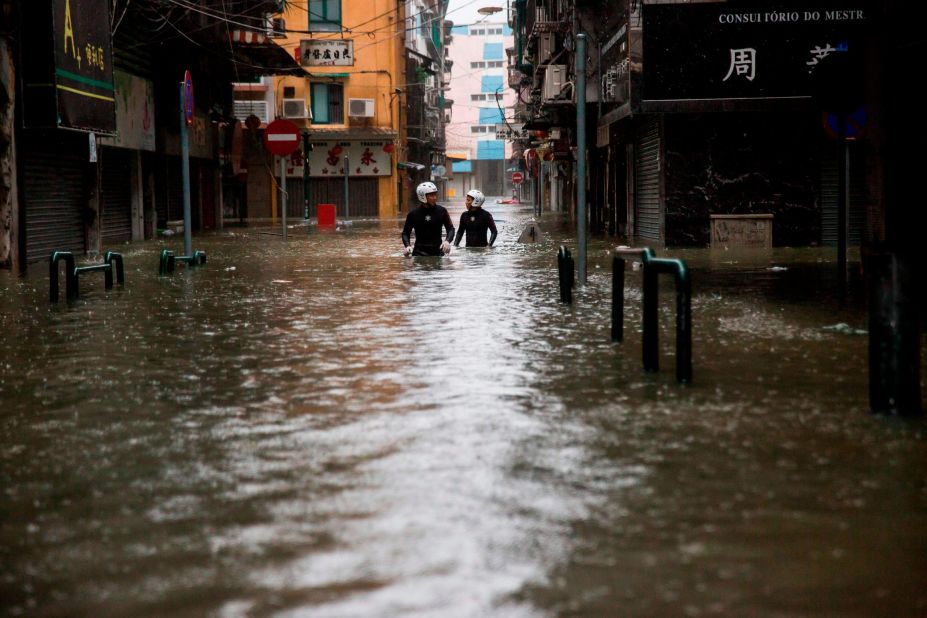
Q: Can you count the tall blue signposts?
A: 2